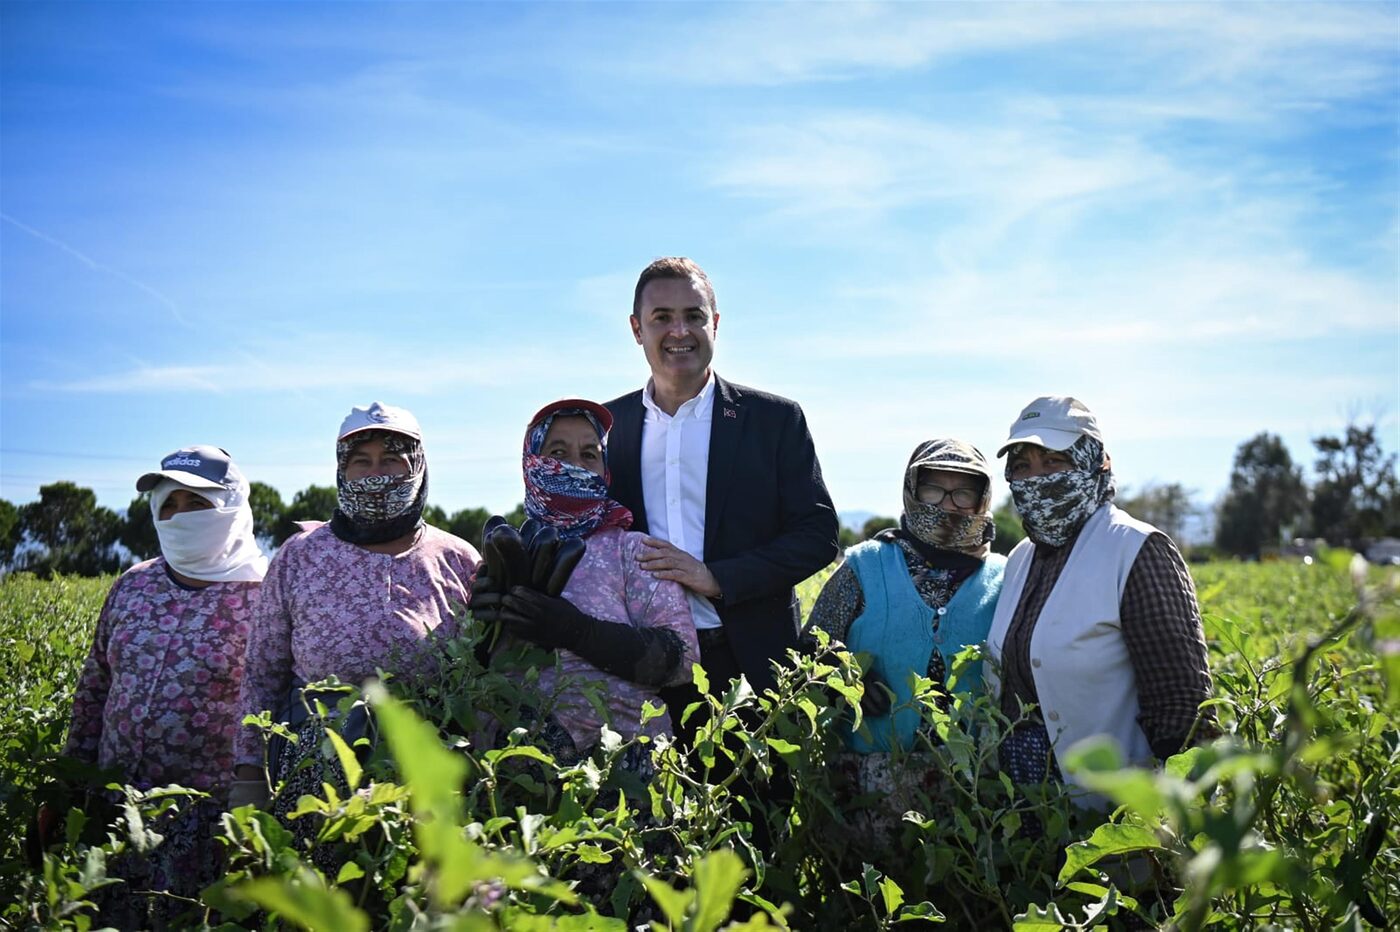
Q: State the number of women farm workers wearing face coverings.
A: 5